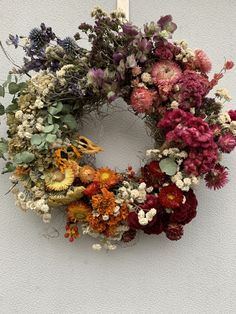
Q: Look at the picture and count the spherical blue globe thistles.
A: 2